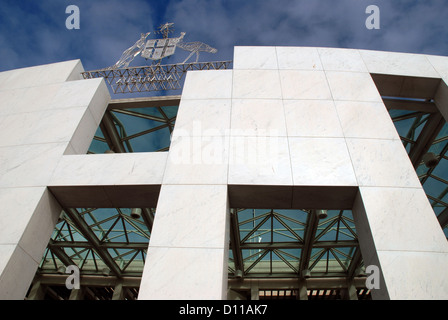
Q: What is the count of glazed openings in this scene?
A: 4